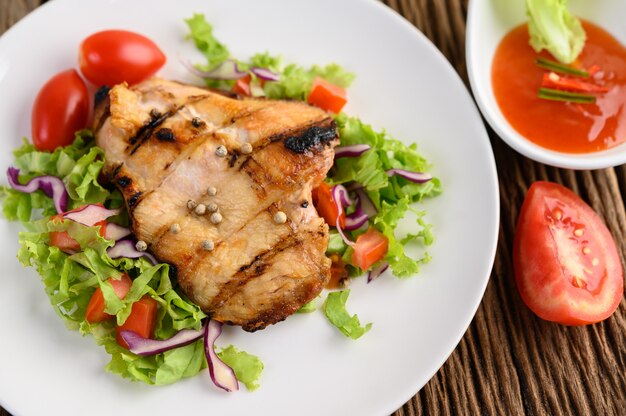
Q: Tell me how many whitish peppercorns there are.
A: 11